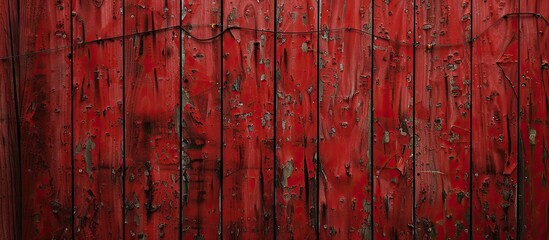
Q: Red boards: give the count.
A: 12